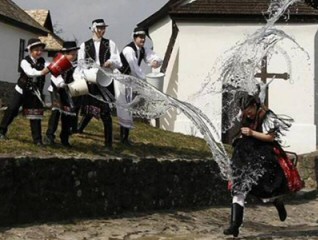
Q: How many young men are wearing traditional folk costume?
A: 4